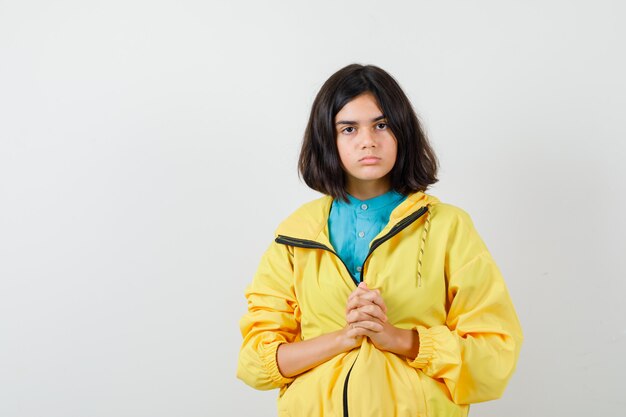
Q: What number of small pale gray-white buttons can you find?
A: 3